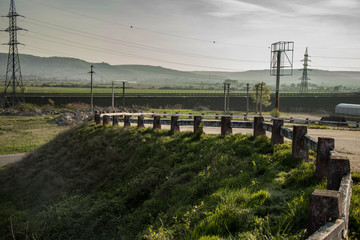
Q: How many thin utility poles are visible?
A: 8